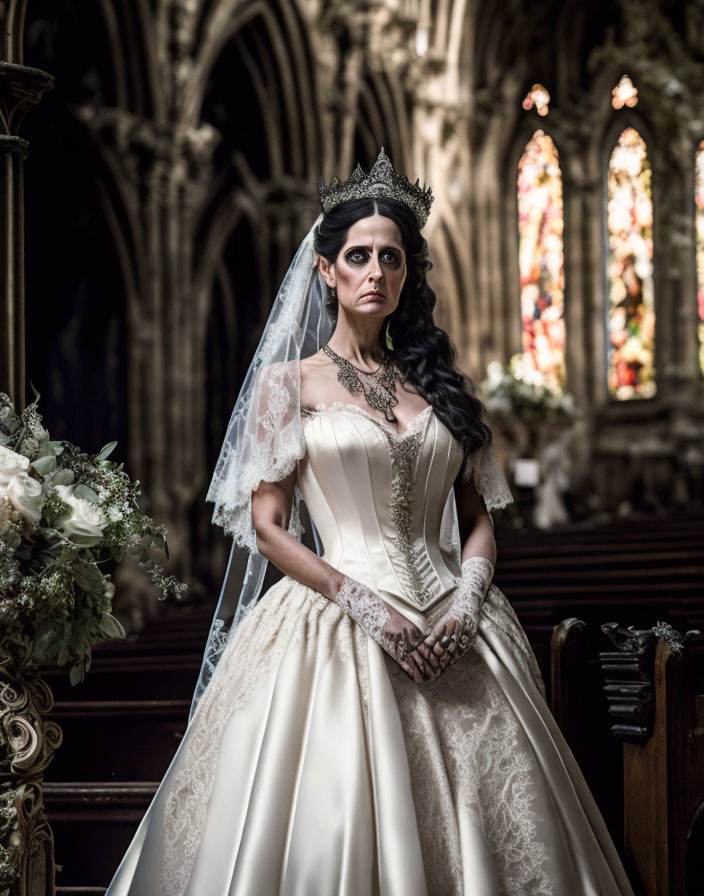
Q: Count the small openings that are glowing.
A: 2